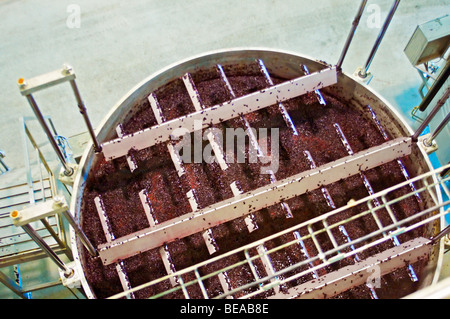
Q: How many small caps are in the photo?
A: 2